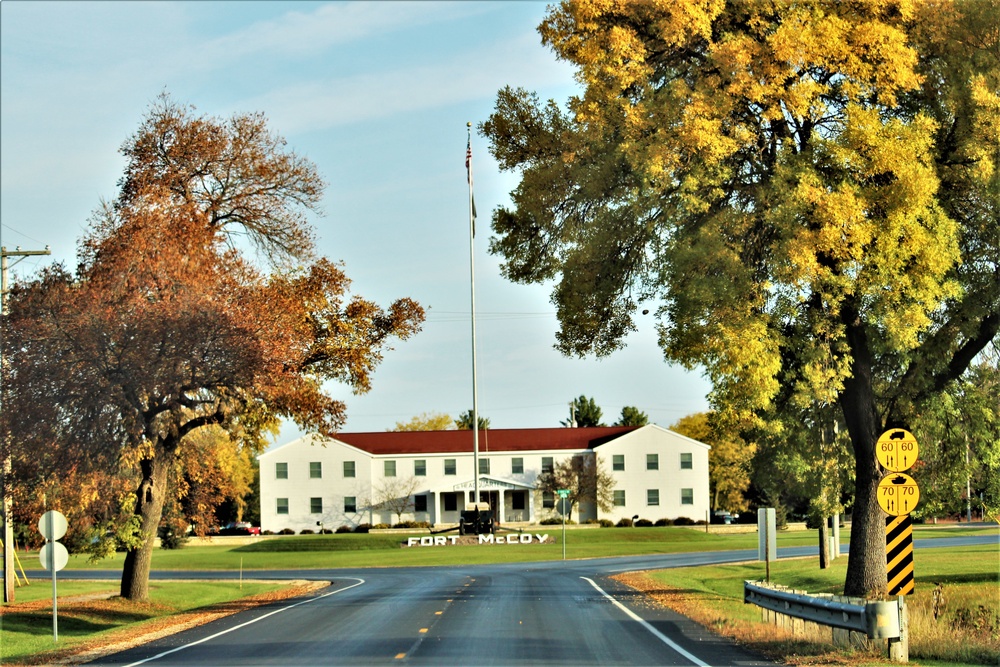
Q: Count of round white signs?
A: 2